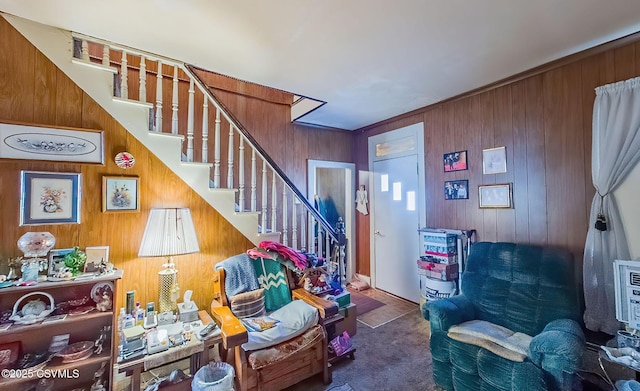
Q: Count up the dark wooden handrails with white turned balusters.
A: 1